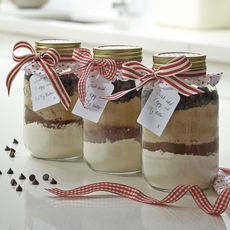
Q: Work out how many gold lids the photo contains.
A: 3